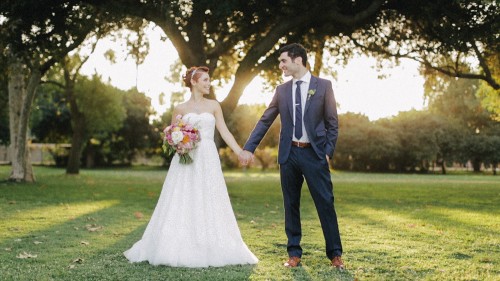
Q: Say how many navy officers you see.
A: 0